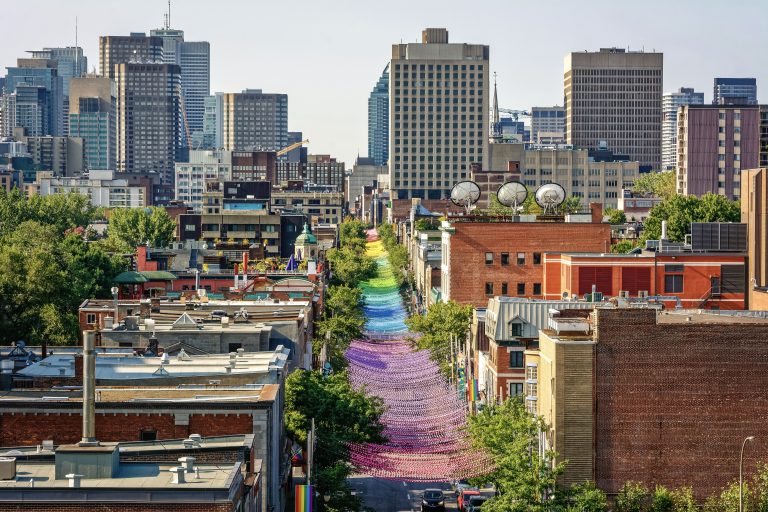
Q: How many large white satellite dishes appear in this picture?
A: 3